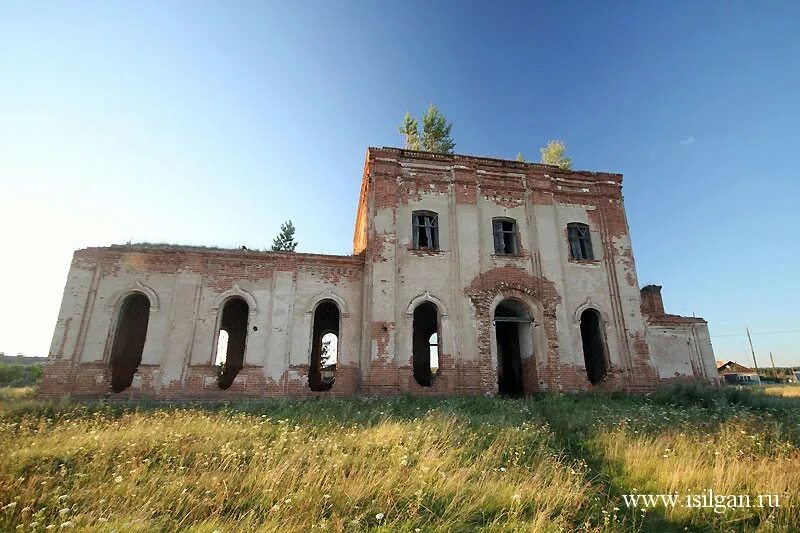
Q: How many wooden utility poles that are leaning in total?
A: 2